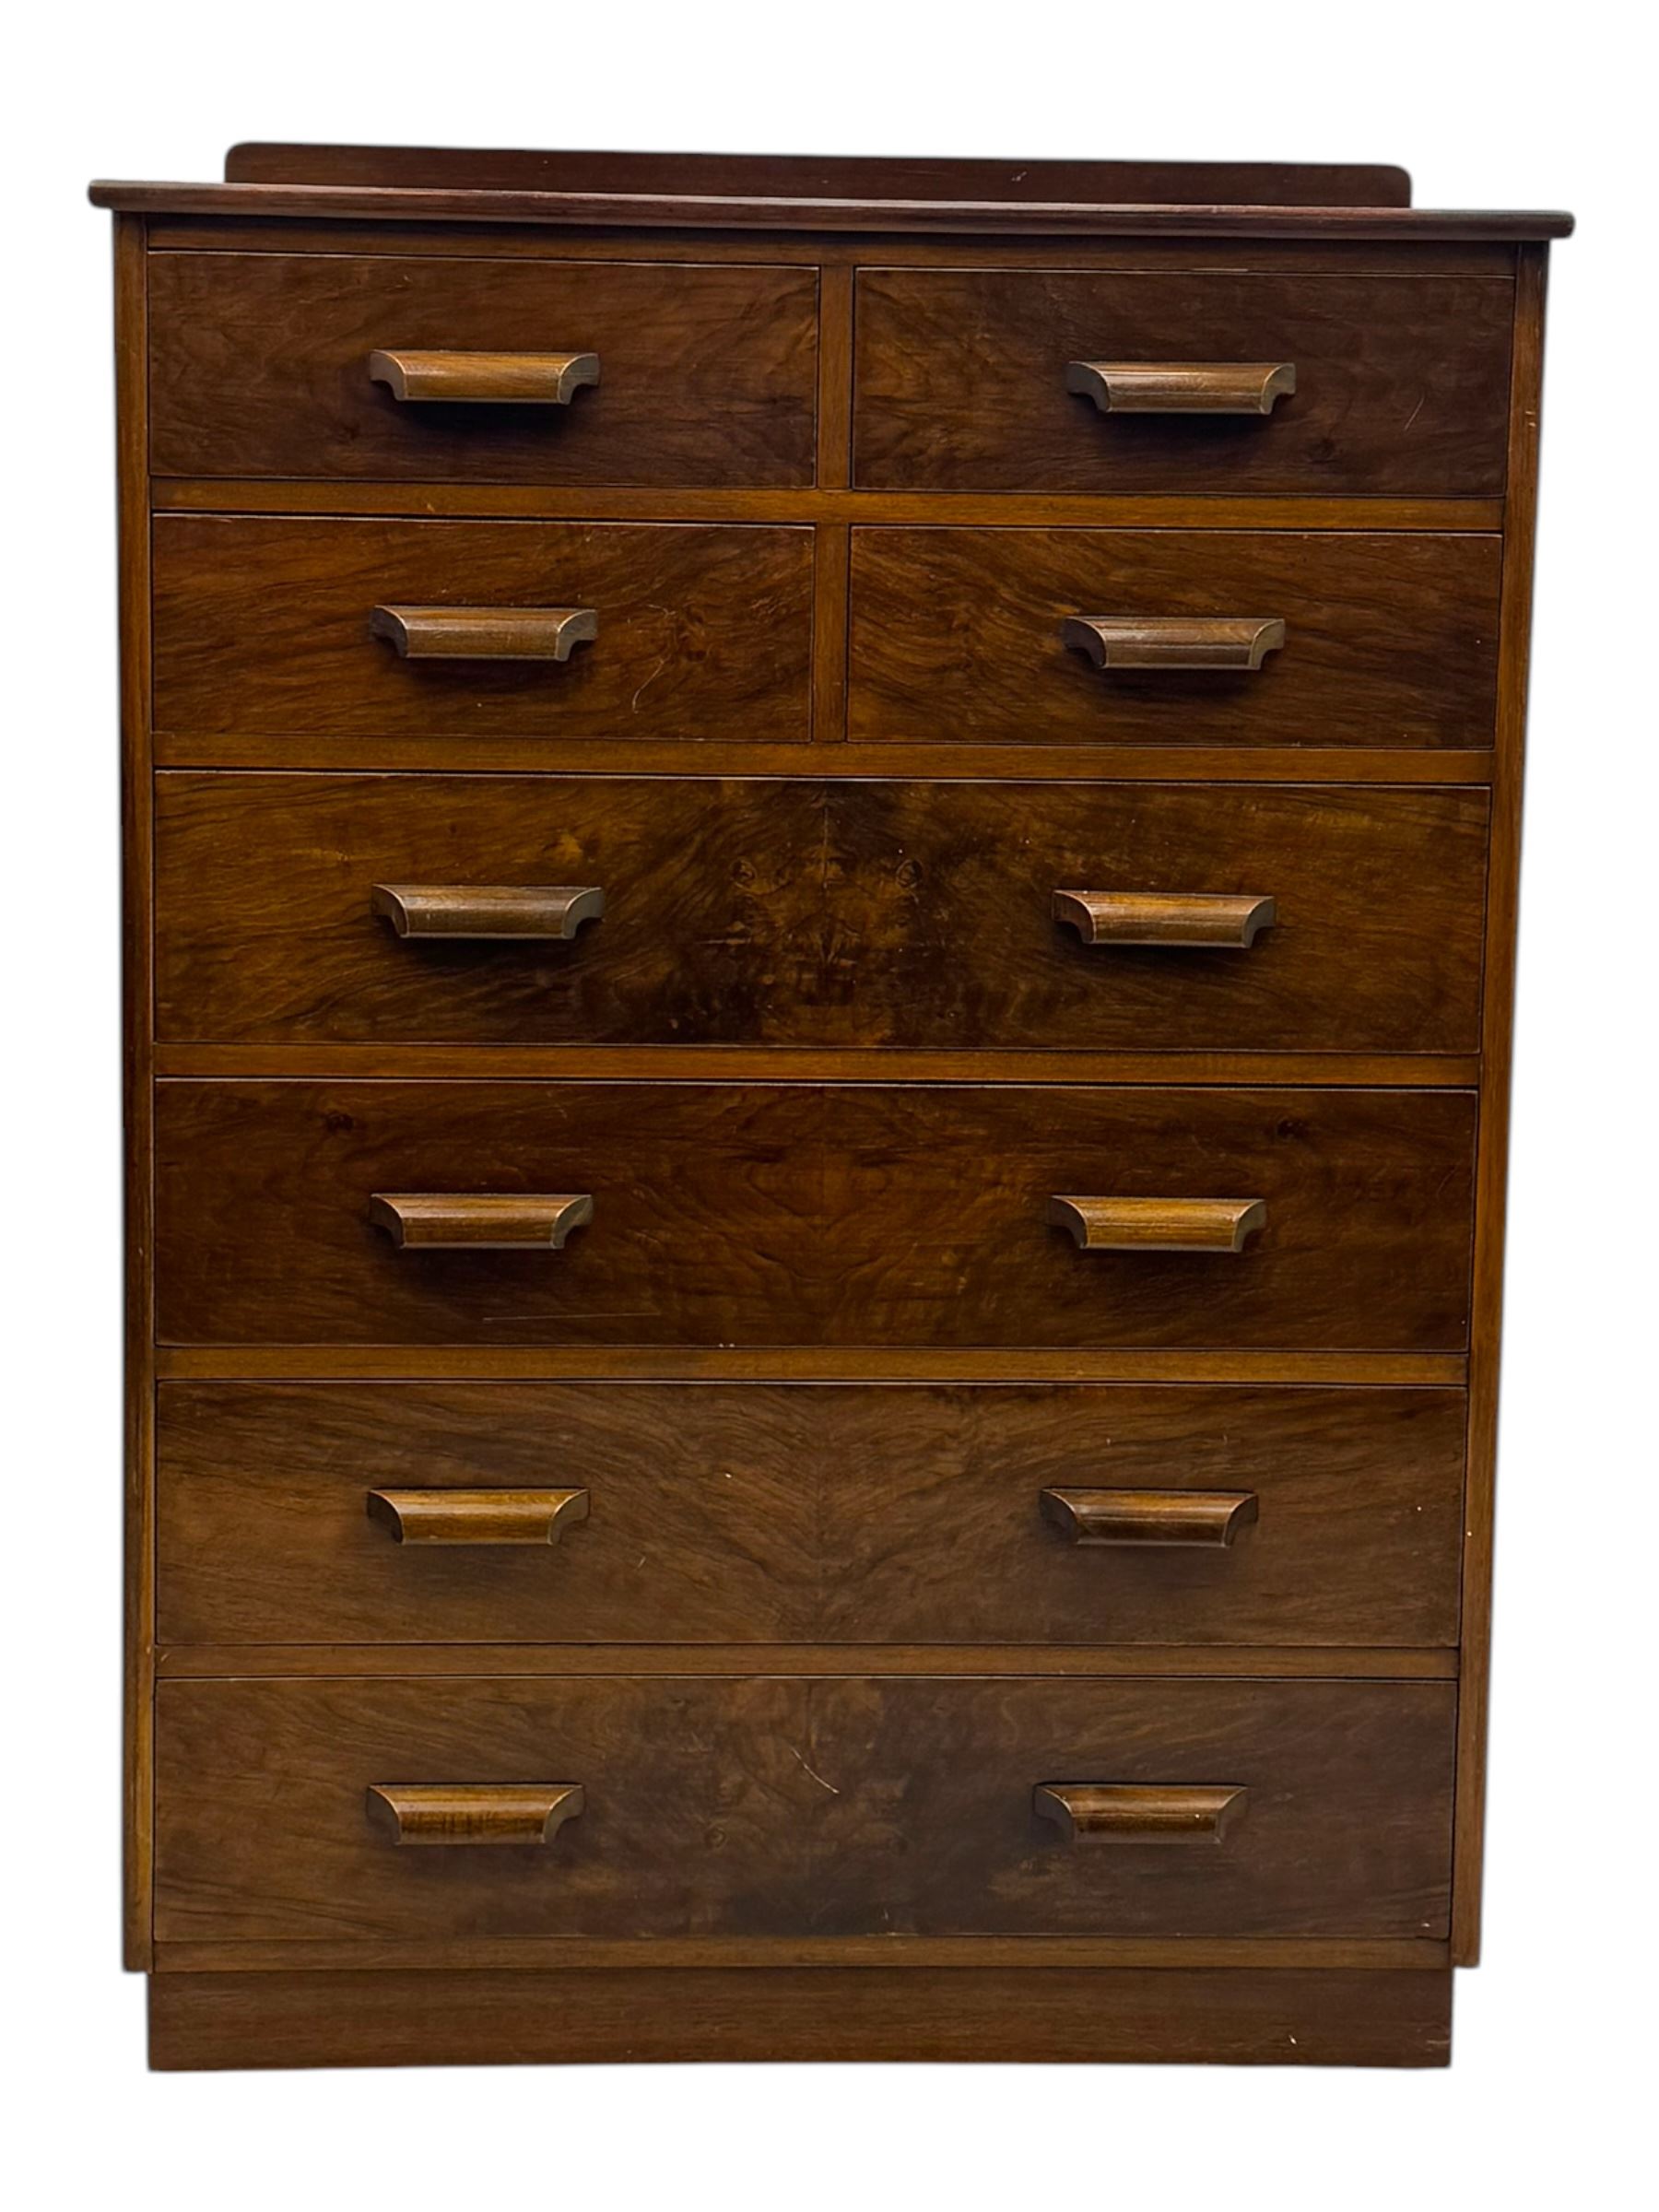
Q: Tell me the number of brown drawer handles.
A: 12